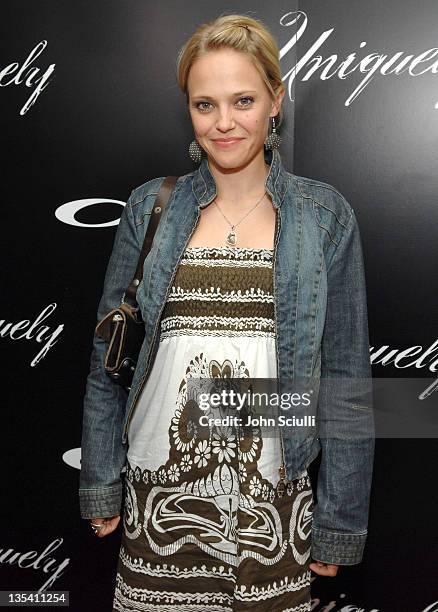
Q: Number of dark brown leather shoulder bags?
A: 1